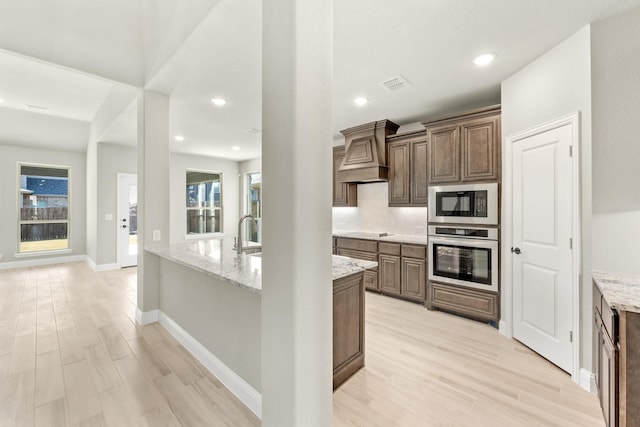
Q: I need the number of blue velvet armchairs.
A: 0